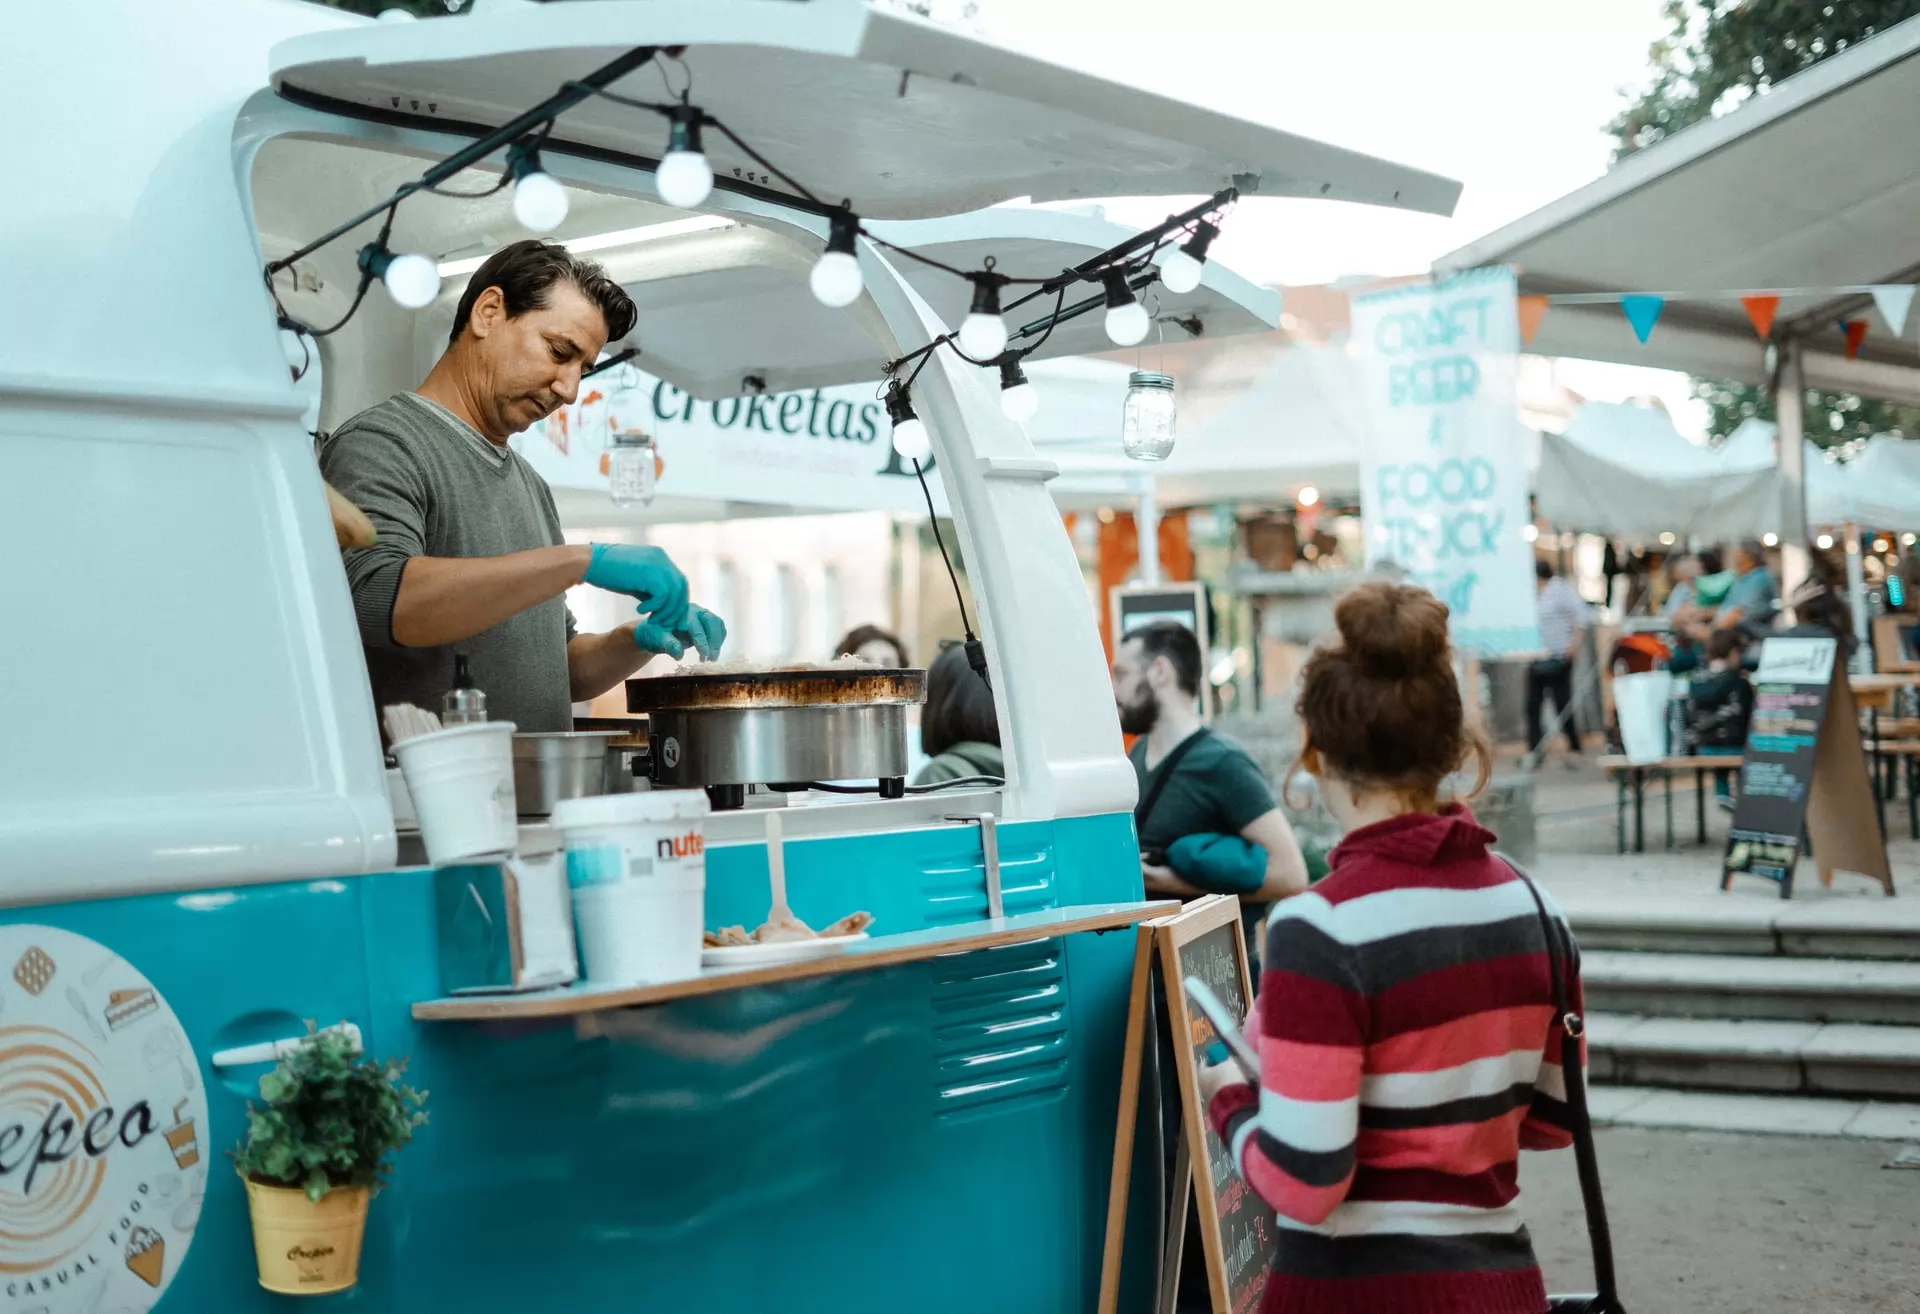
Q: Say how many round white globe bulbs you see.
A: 9